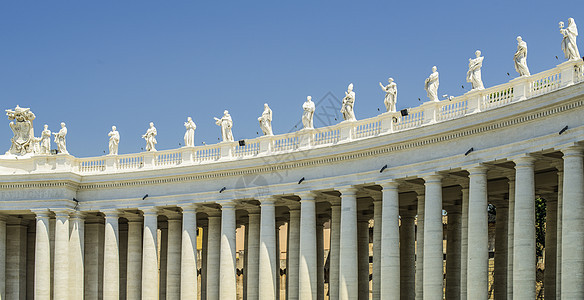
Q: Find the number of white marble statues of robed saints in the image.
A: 14